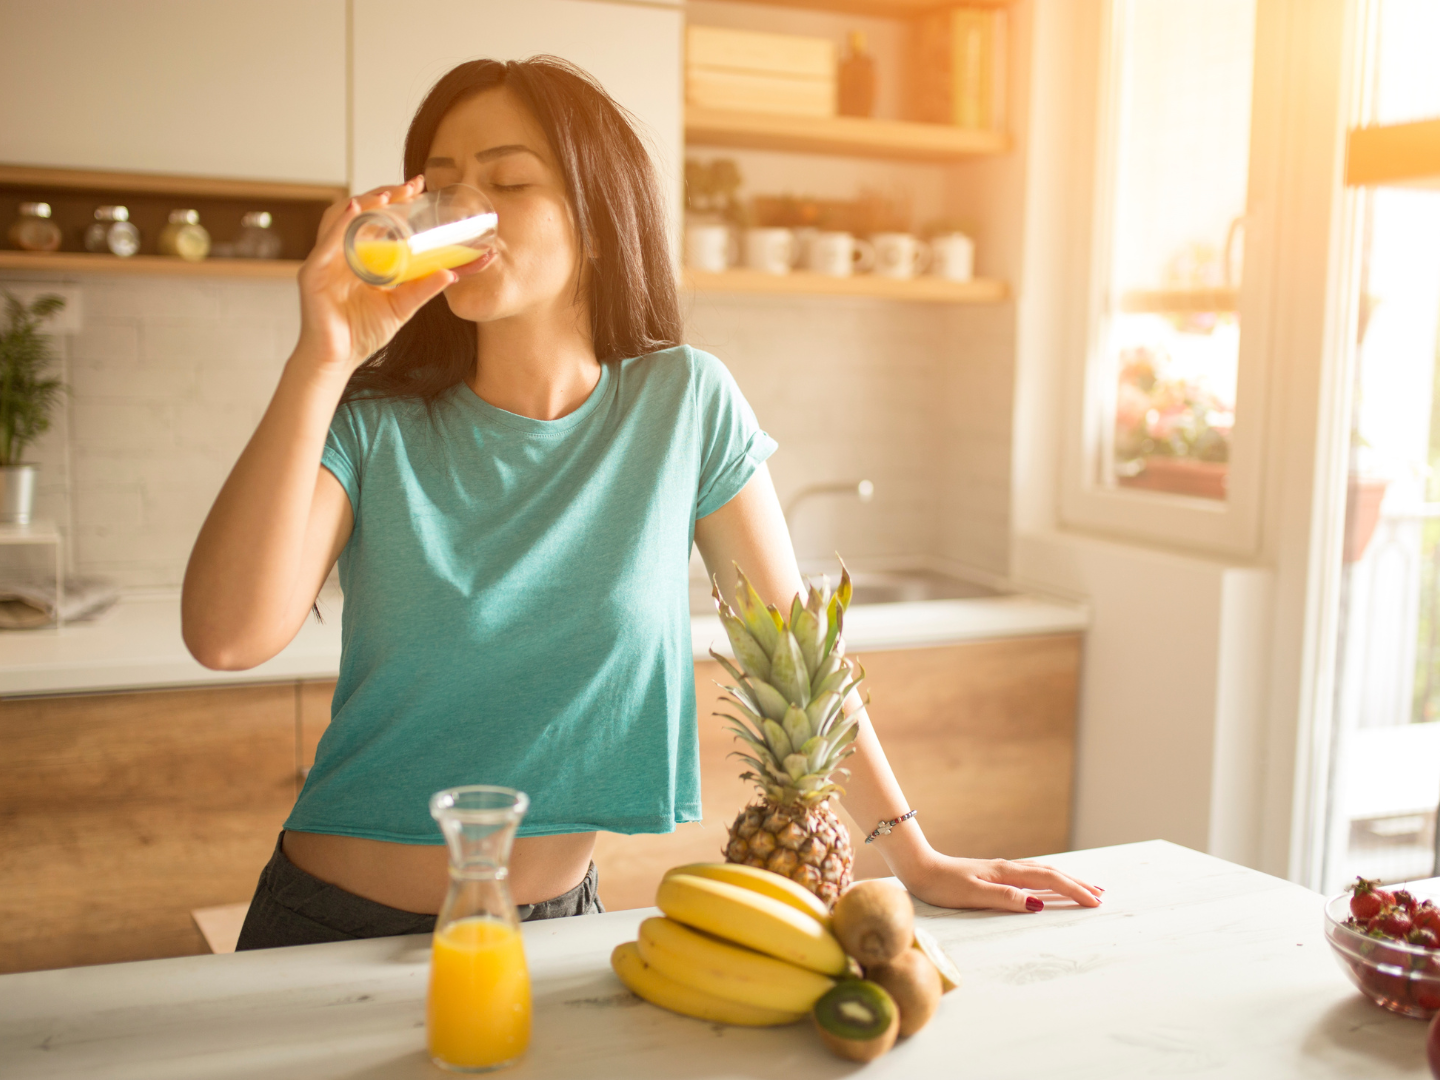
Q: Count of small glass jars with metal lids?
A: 4